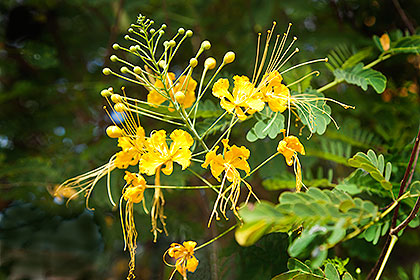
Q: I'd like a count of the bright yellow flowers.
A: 9